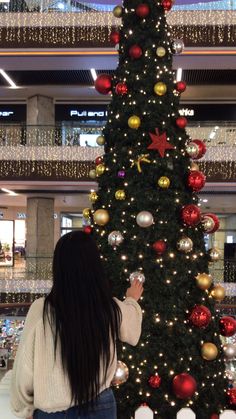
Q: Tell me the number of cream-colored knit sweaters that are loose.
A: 1